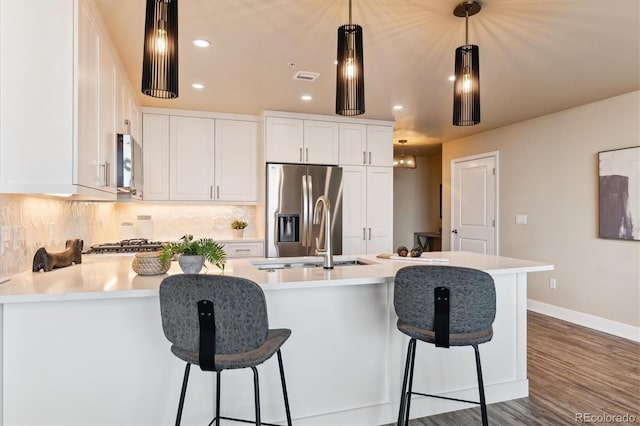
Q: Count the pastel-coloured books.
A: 0